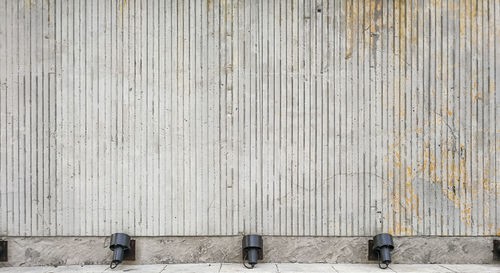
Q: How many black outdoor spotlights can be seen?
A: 3